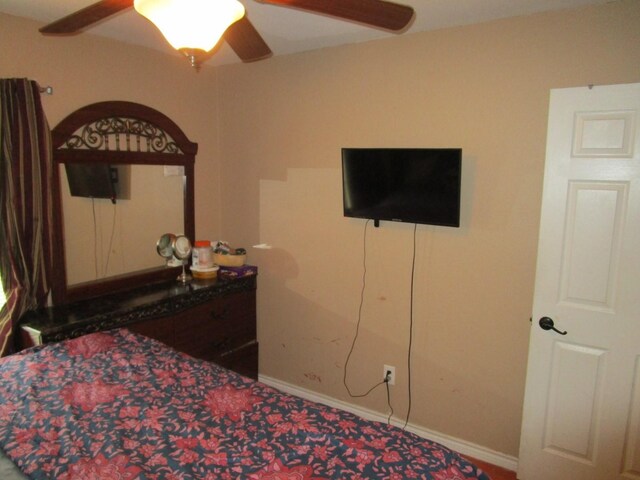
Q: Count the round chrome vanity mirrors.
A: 1